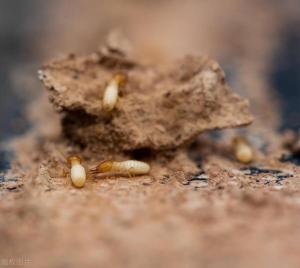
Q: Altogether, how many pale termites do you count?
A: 4